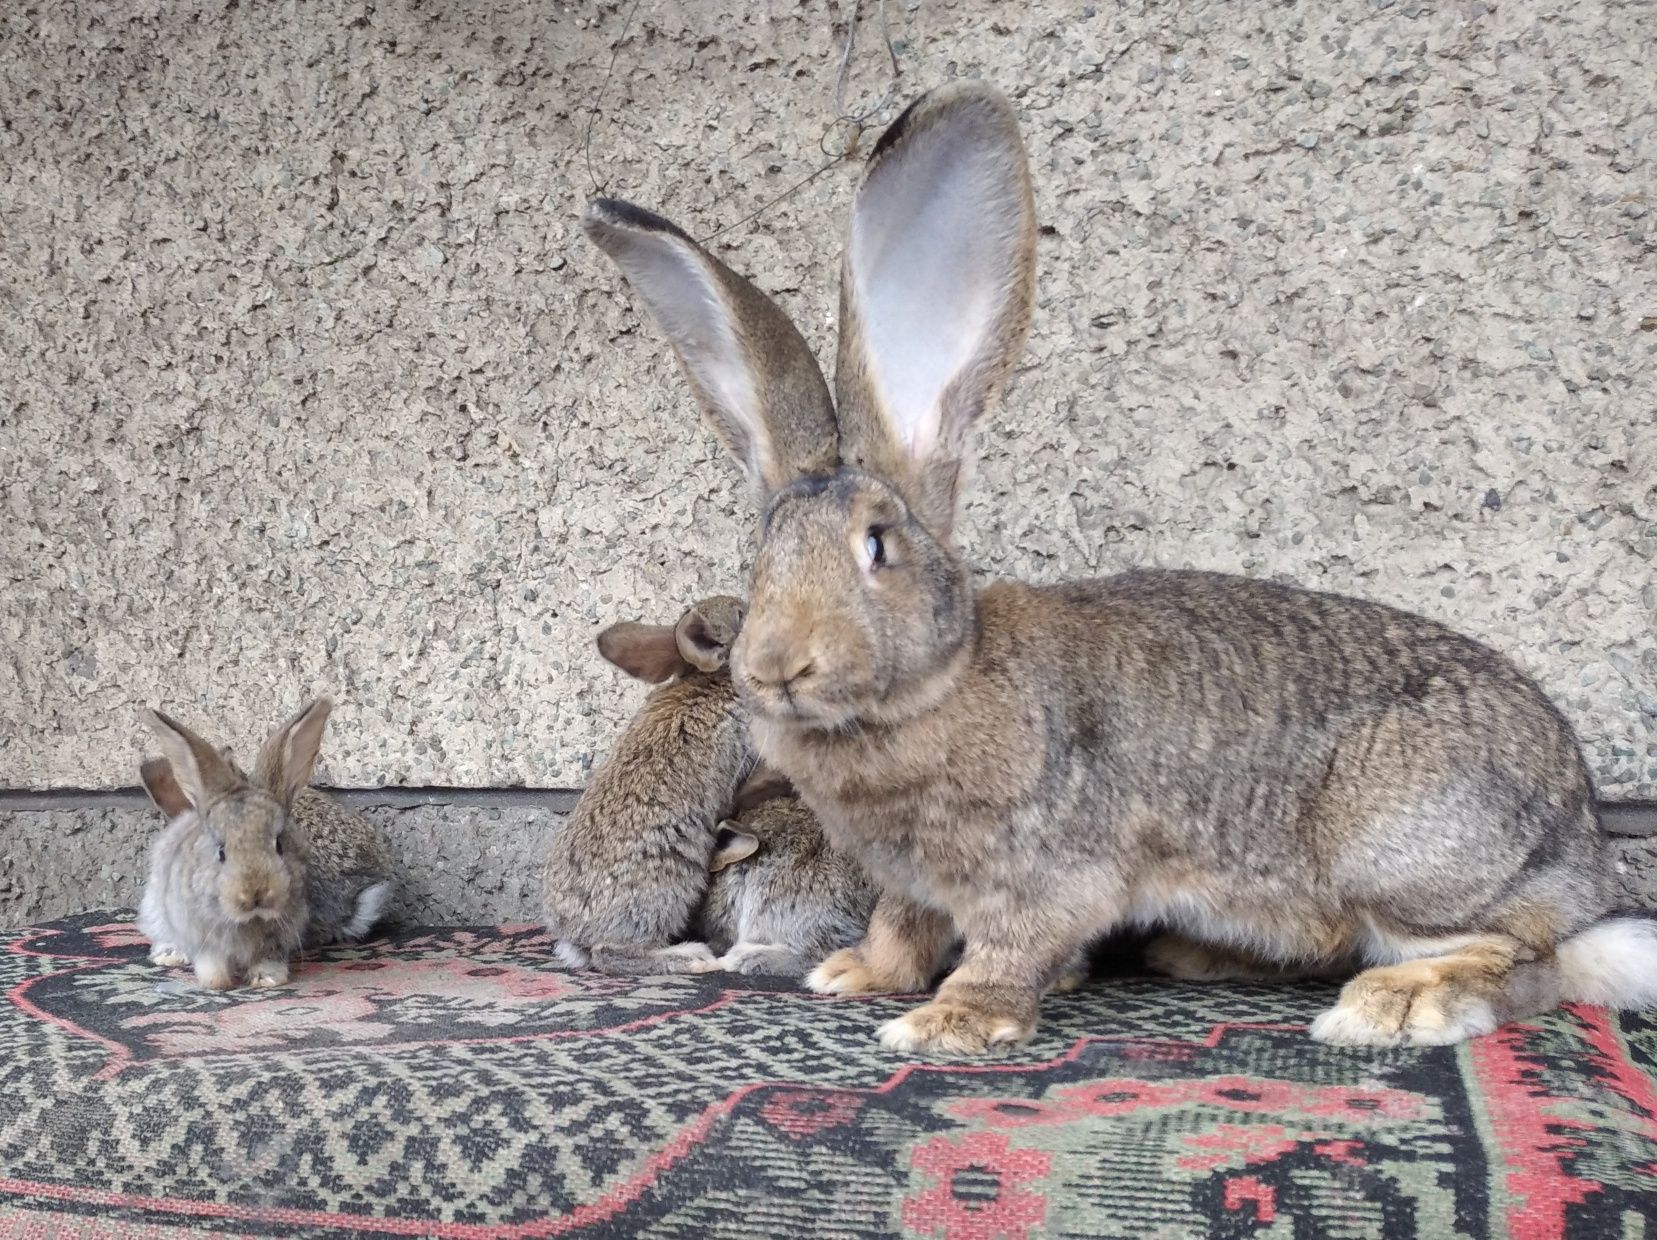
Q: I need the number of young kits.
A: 4